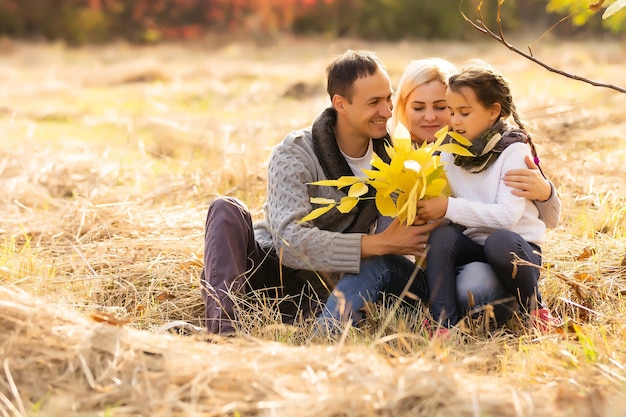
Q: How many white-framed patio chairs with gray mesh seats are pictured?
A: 0